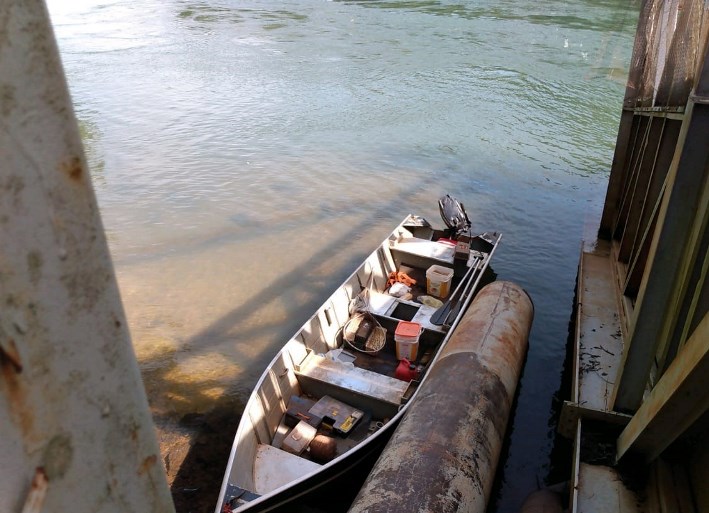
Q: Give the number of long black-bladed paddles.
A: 2